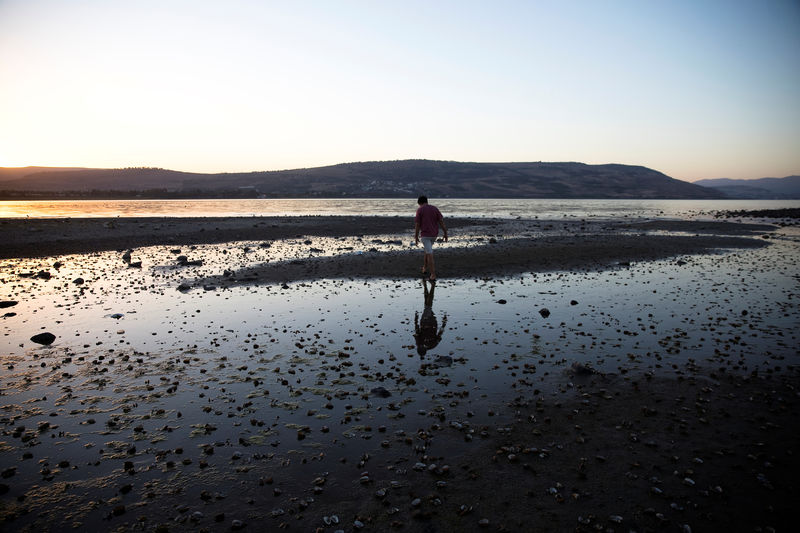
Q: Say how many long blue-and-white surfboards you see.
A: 0